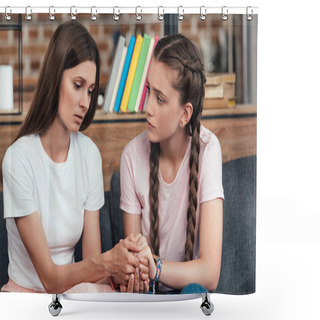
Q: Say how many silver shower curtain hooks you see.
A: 12